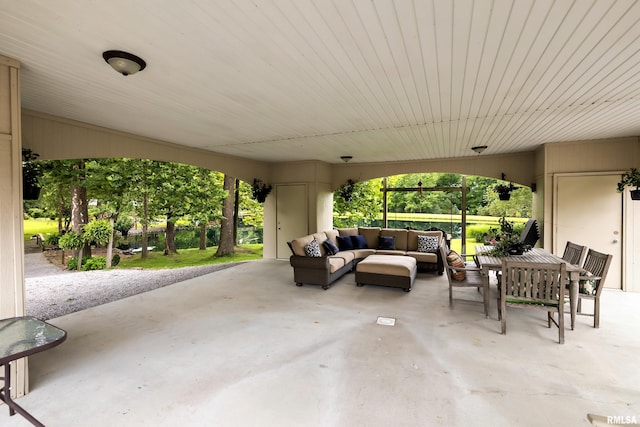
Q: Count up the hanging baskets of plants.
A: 5